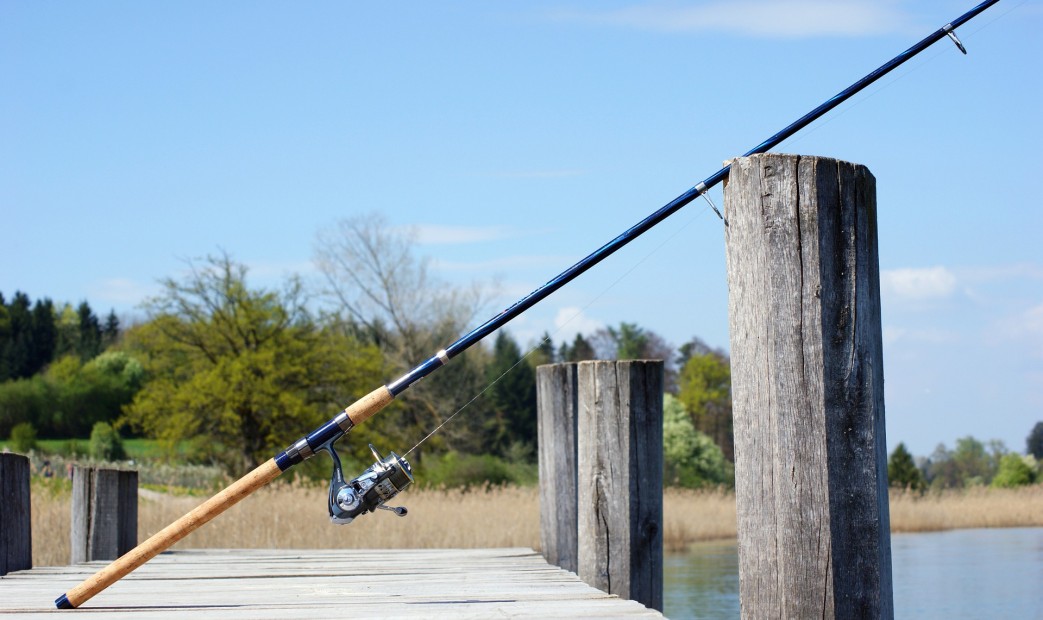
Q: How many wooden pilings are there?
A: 5